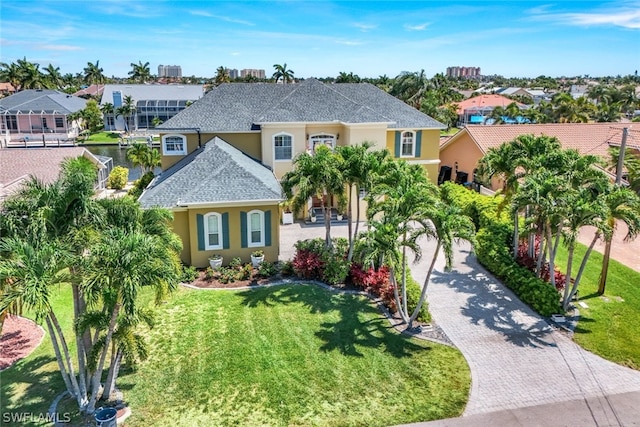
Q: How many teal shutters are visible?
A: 6